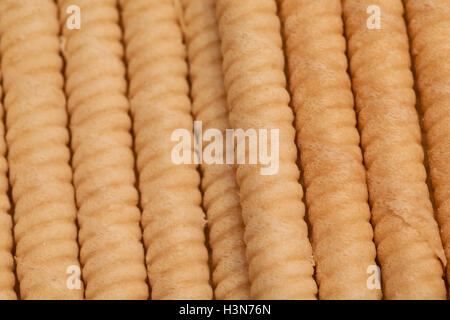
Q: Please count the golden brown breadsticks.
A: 9